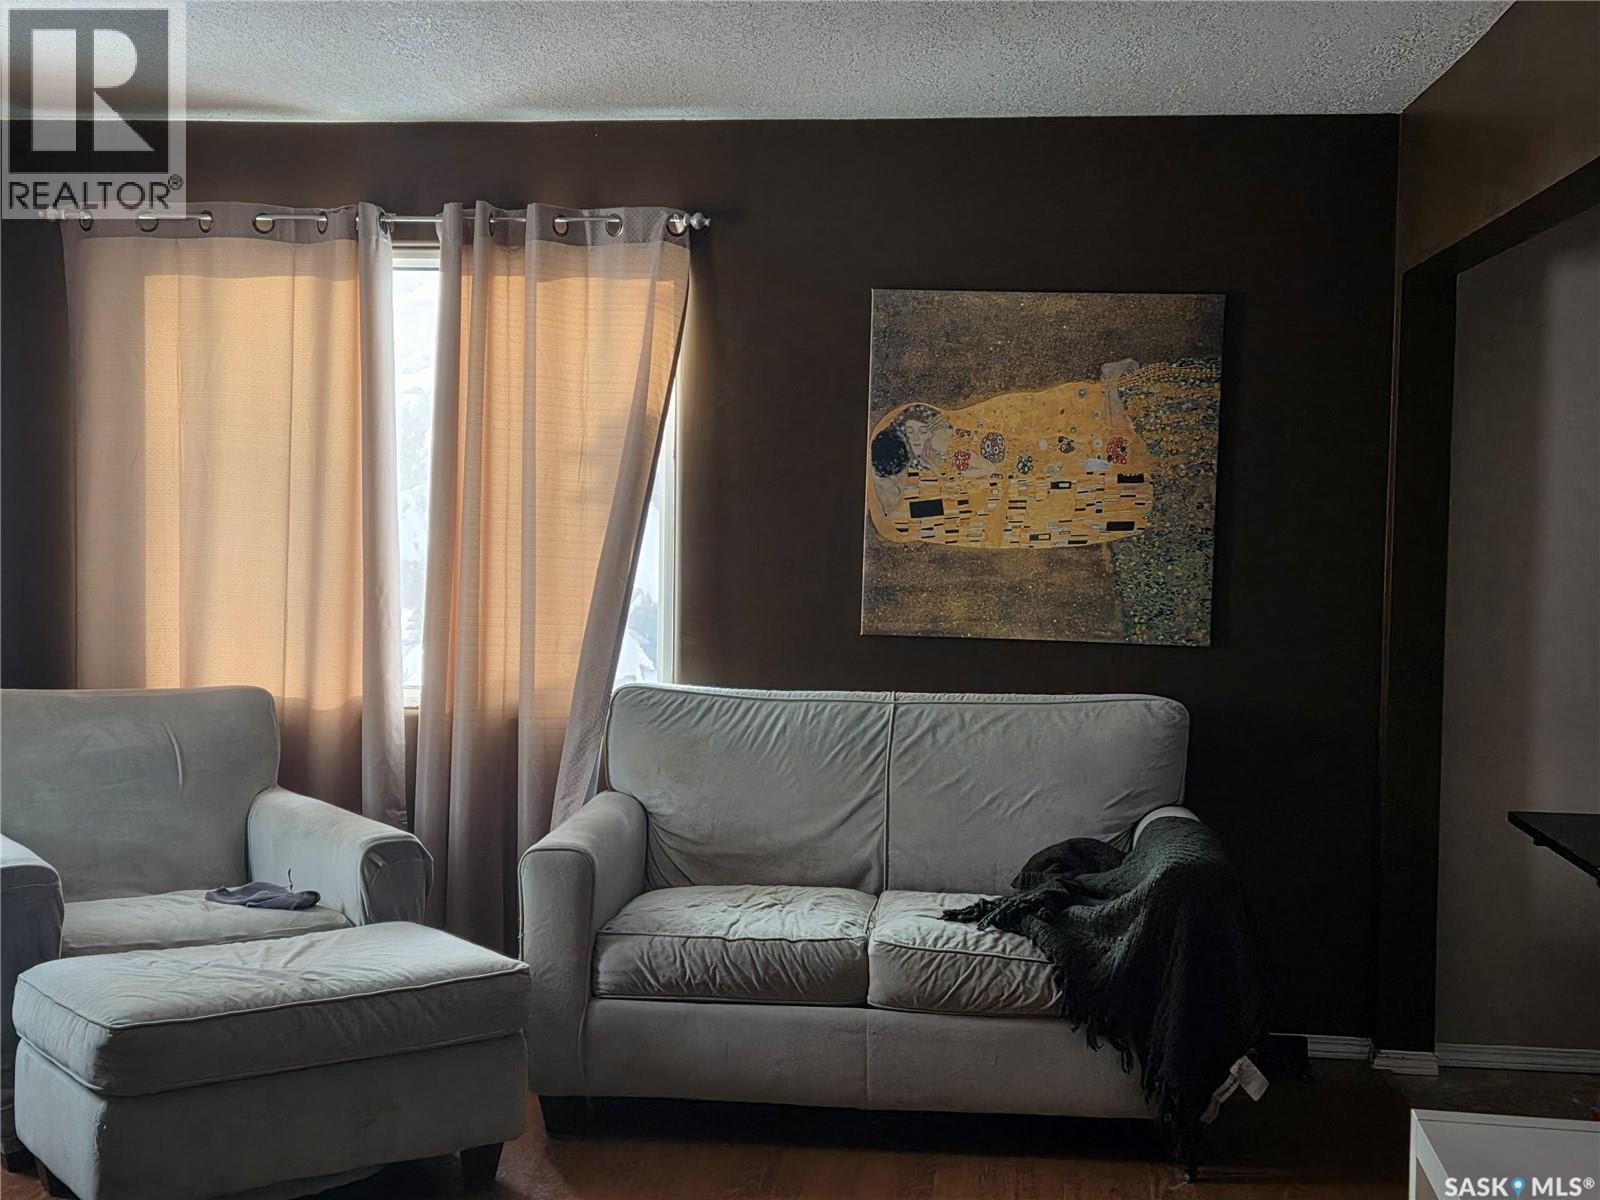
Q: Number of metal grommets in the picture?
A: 10